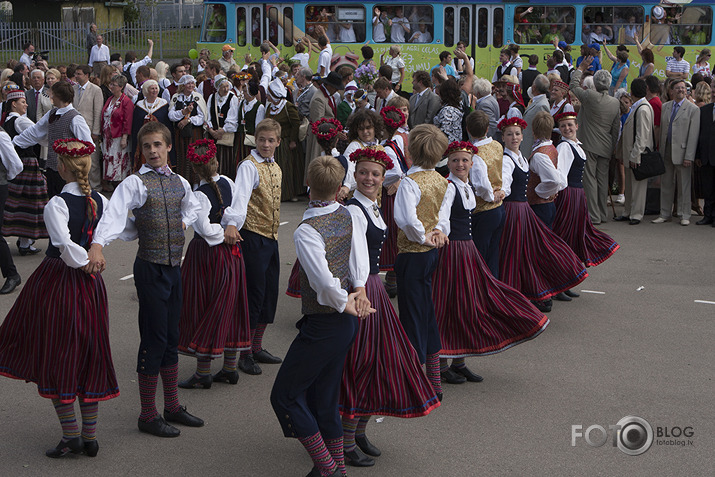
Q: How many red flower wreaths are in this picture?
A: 8